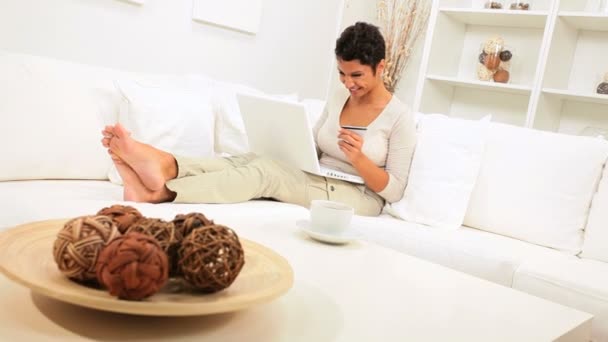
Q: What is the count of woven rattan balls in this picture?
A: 6